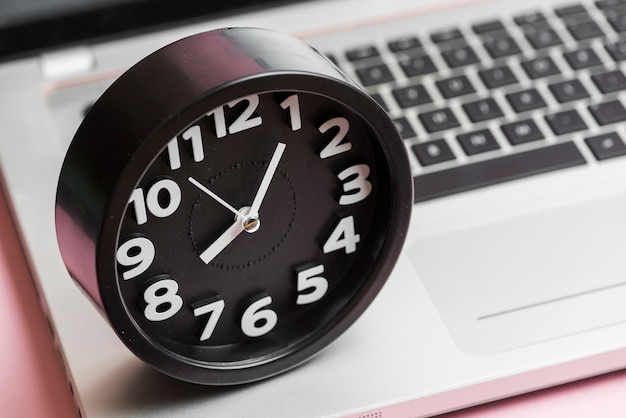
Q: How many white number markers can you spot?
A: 12